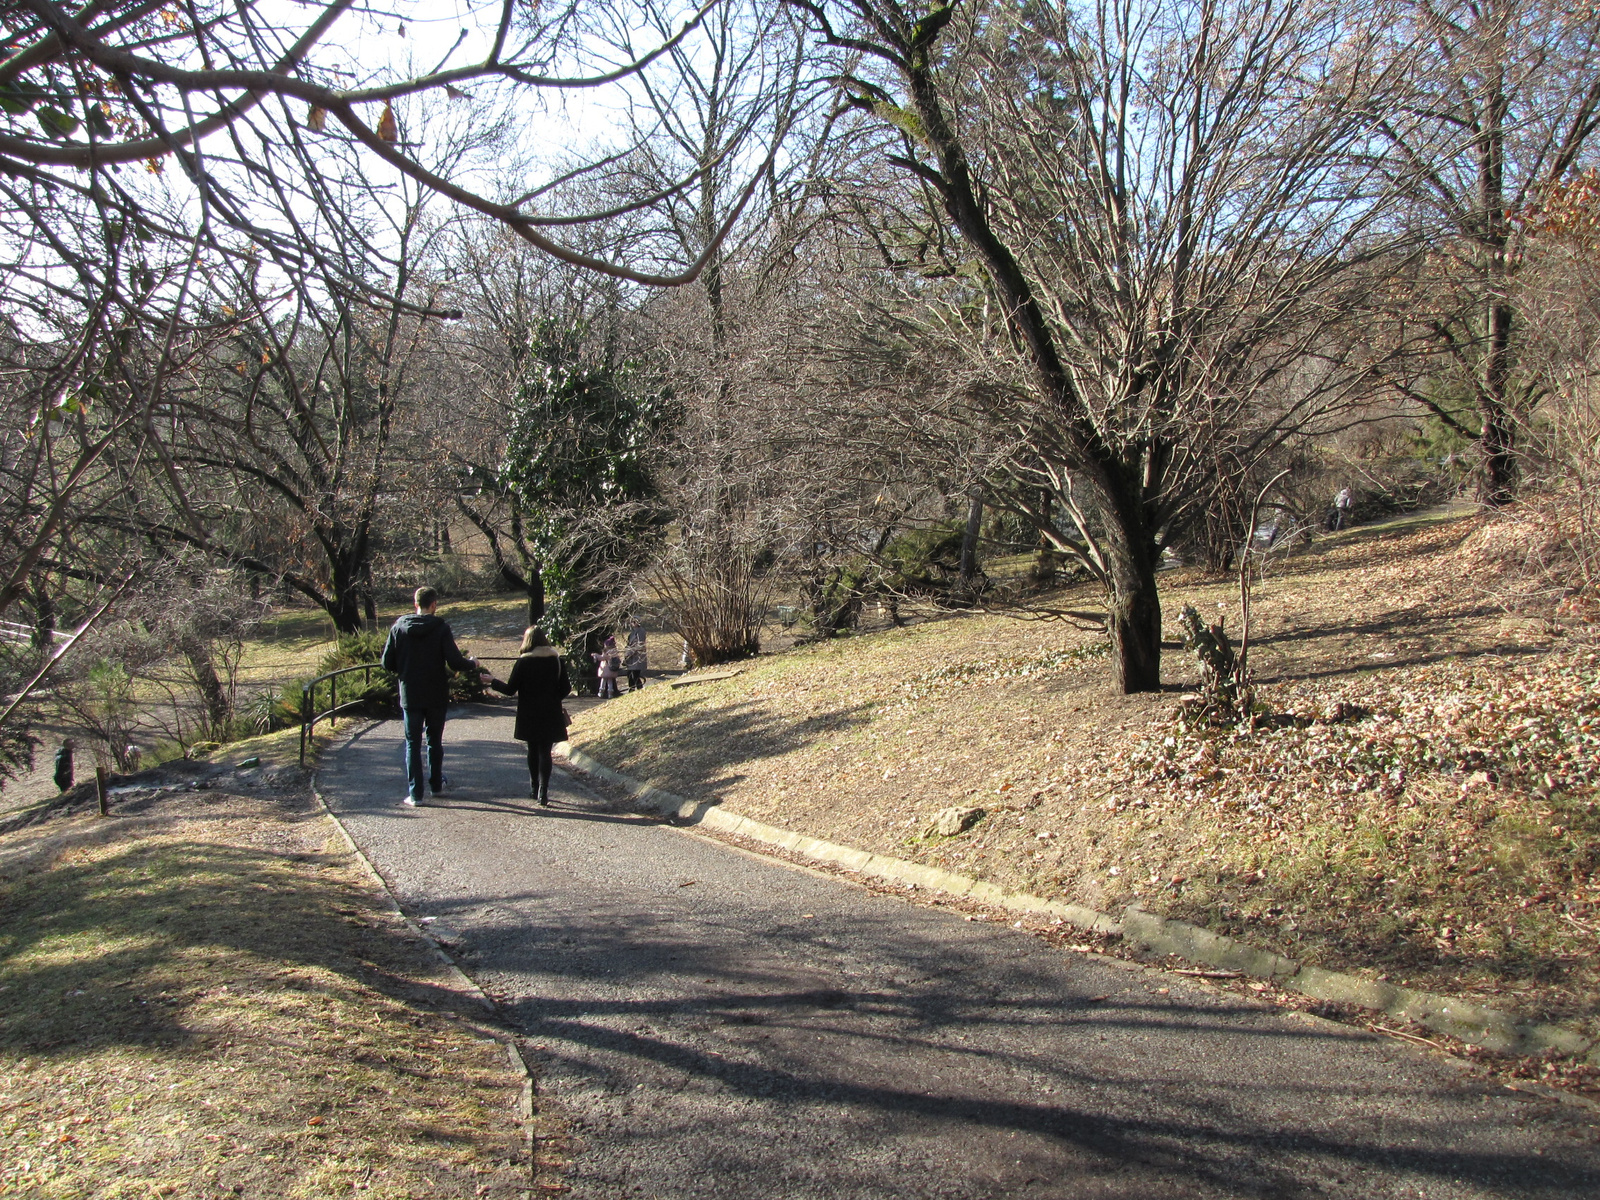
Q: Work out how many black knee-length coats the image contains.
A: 1